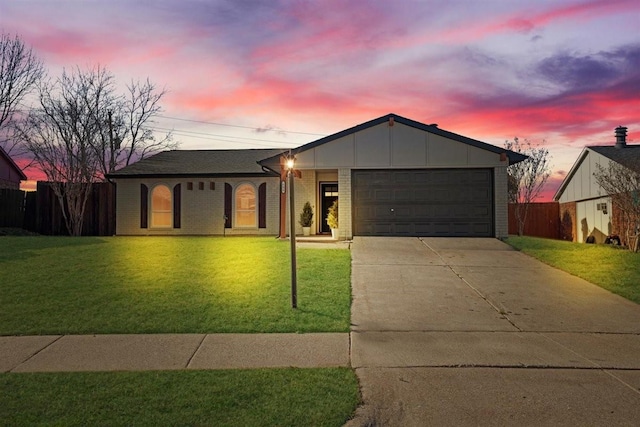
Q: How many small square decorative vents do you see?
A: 3